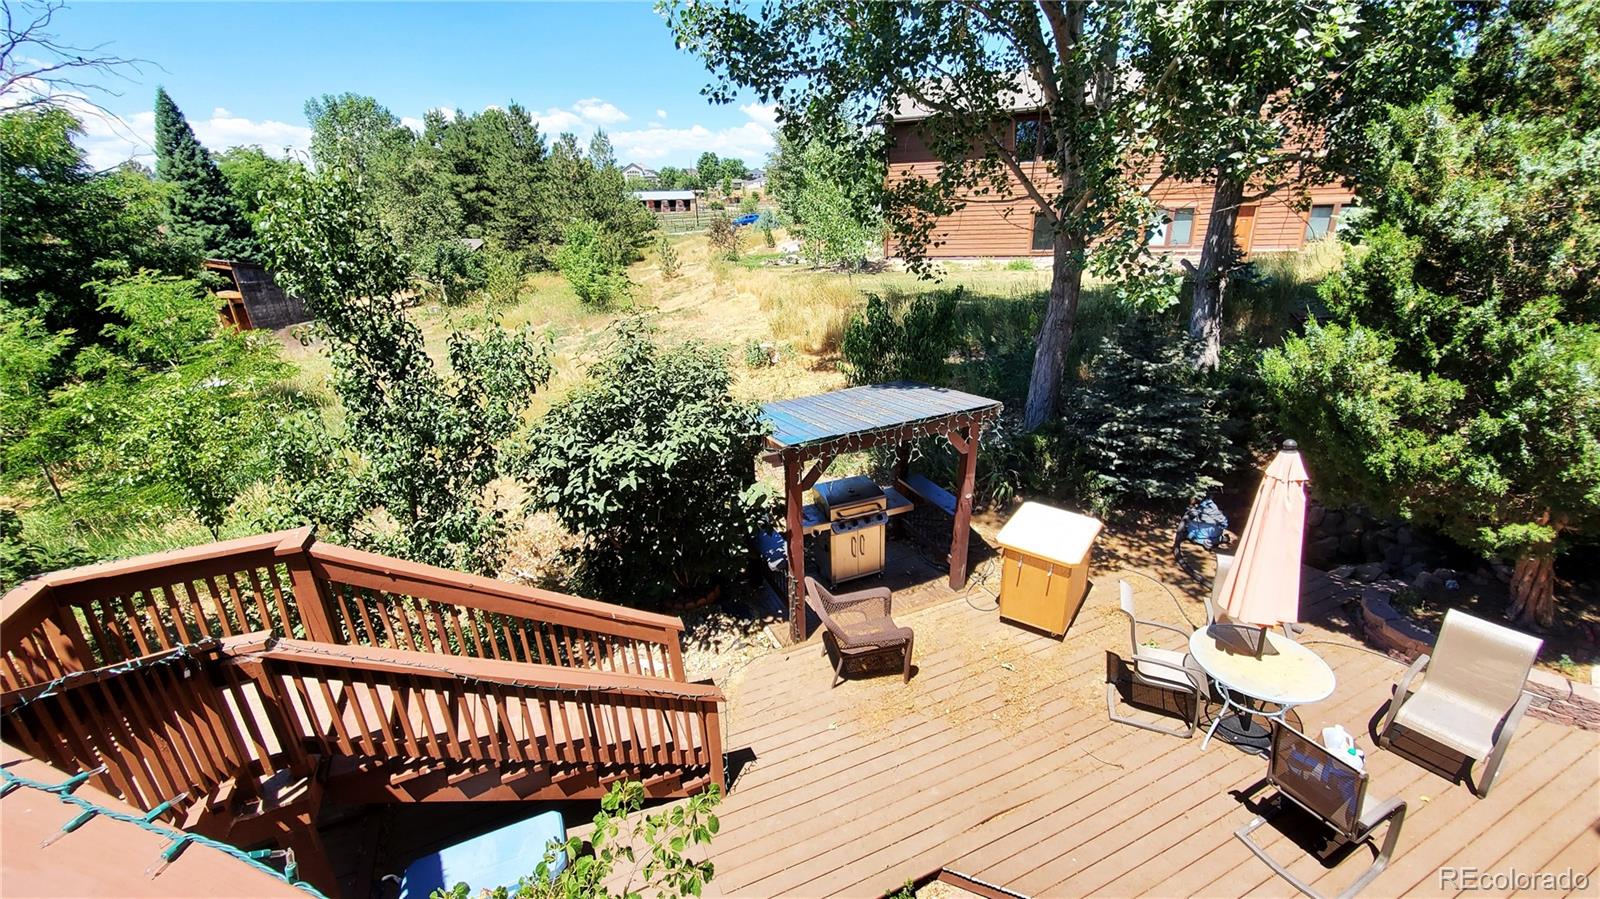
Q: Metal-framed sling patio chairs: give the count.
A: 4